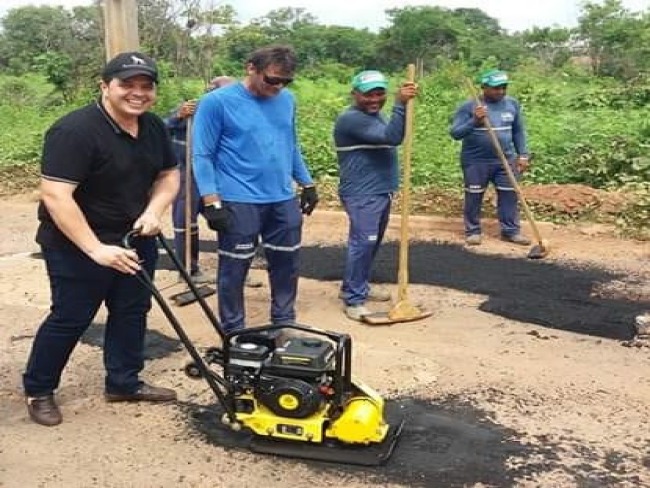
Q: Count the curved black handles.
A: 1